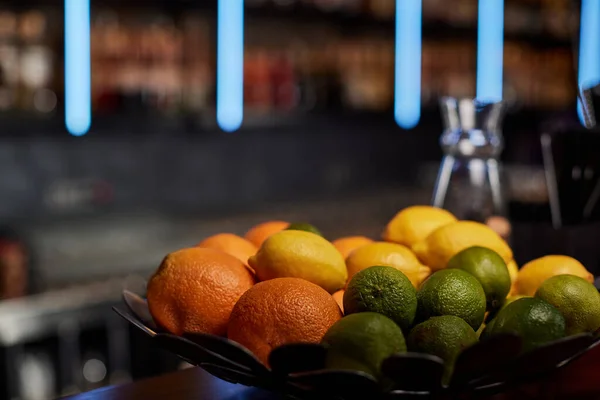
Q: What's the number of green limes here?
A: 8